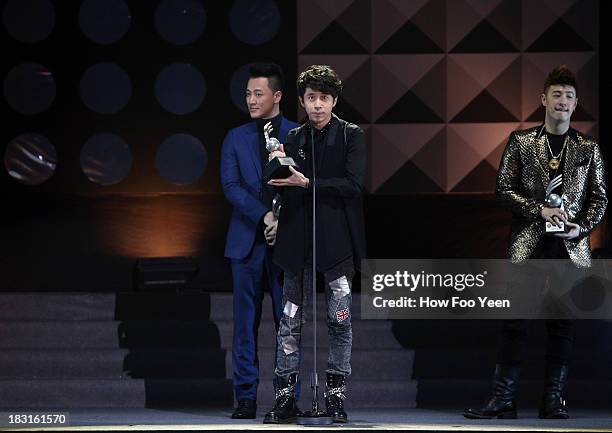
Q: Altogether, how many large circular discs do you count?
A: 11